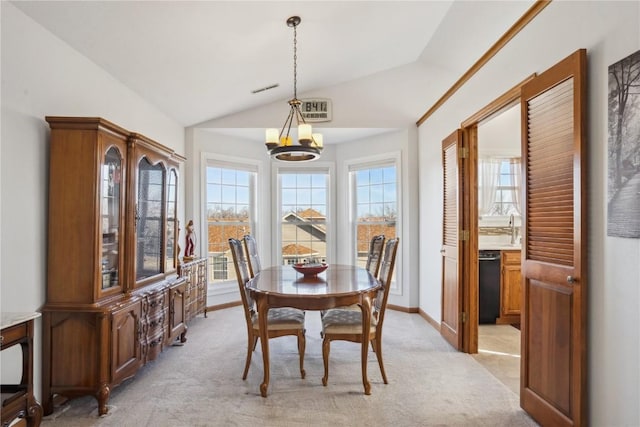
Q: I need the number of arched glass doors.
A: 3